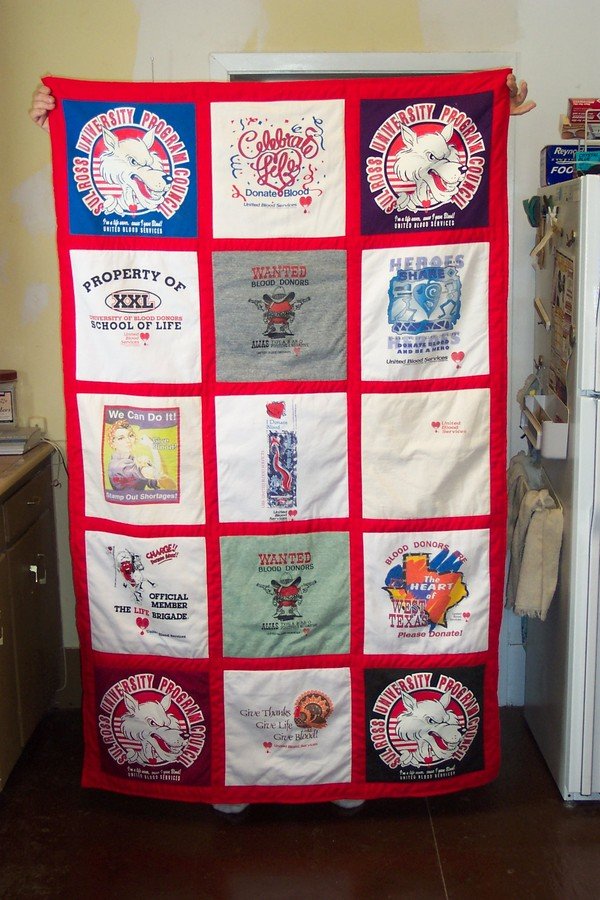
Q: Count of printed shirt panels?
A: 15